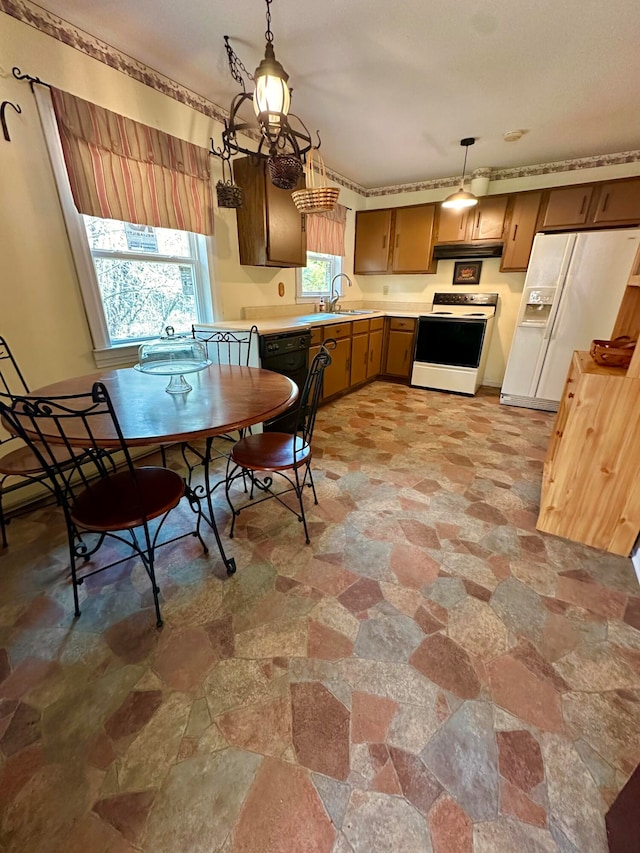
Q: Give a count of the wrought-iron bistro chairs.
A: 4